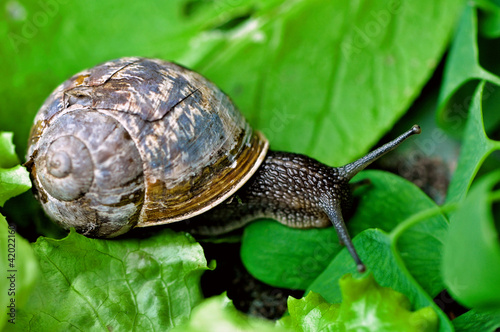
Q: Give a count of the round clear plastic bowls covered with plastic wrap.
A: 0